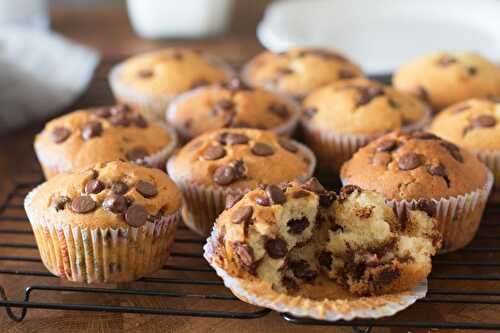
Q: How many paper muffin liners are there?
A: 11